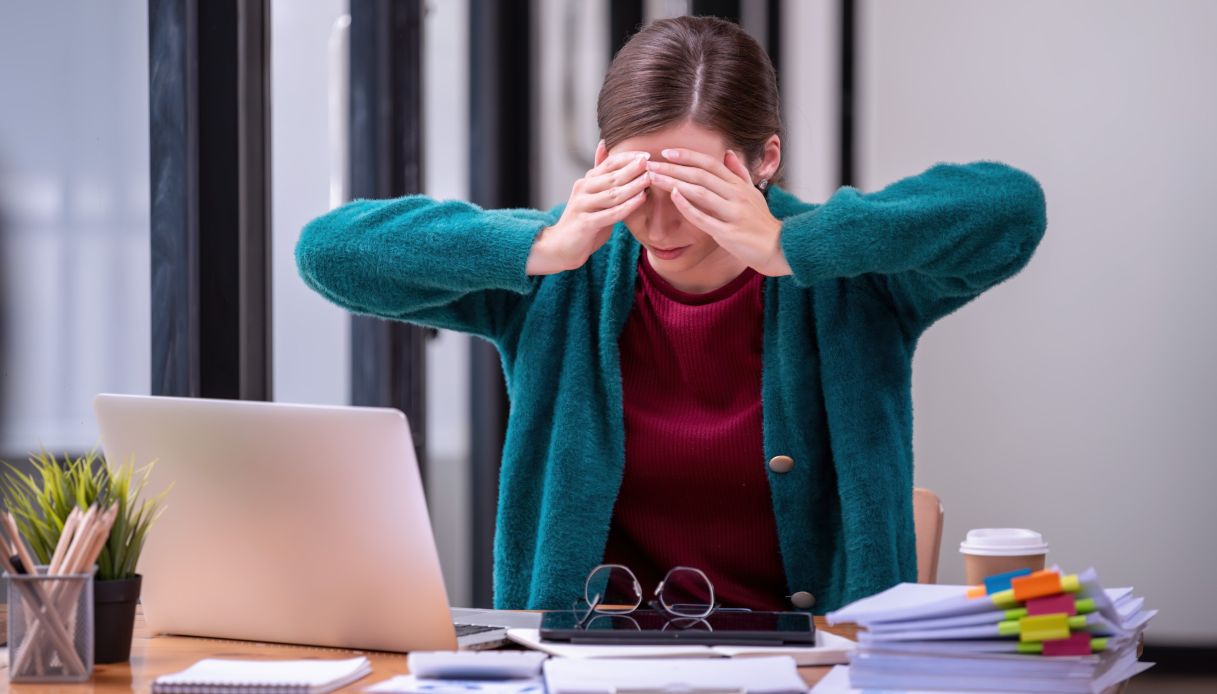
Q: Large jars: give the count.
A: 0